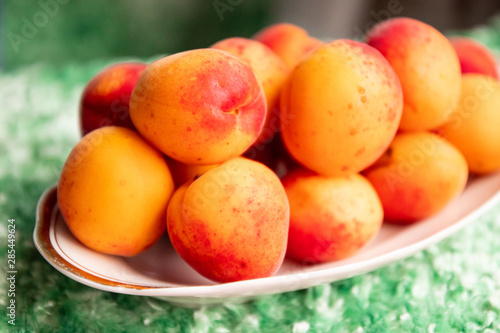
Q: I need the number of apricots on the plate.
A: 13